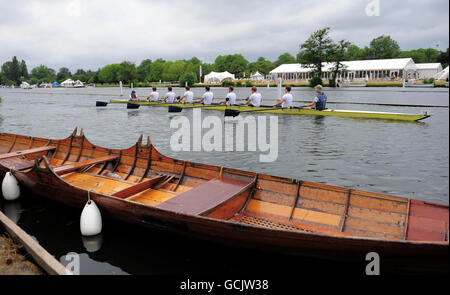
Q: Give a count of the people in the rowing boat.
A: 9